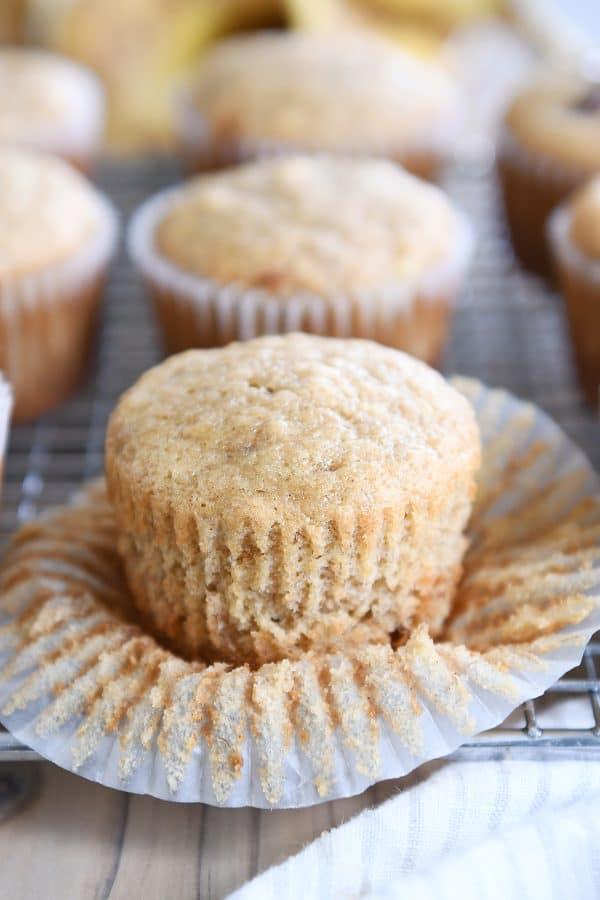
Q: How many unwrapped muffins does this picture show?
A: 1